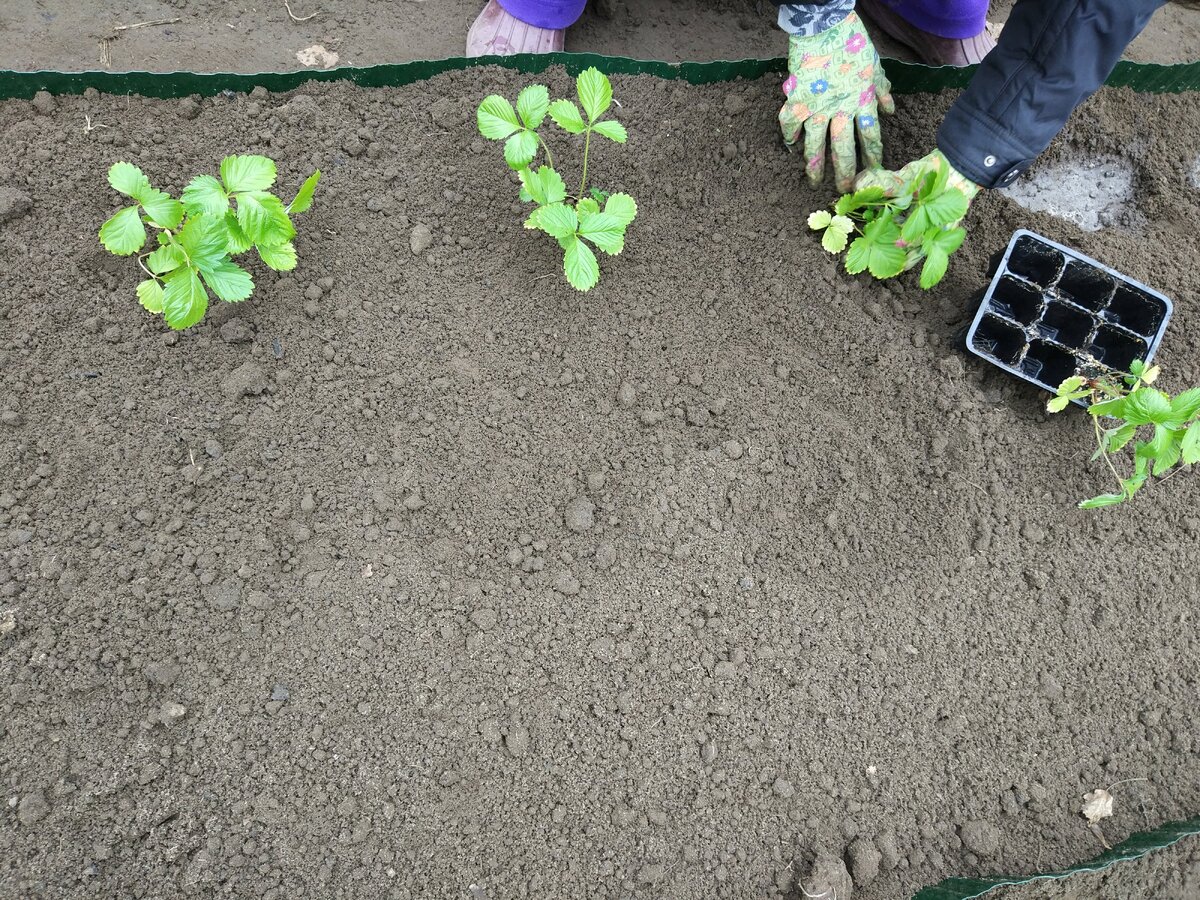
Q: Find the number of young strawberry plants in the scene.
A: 4